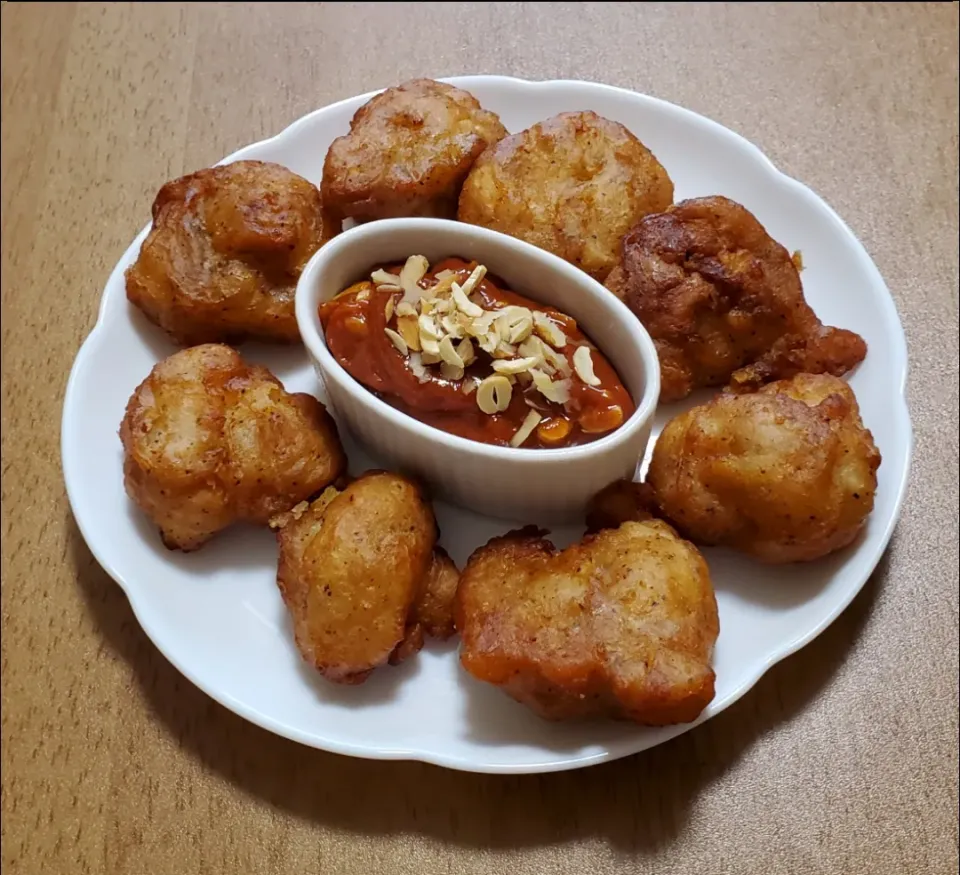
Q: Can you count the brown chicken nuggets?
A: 8